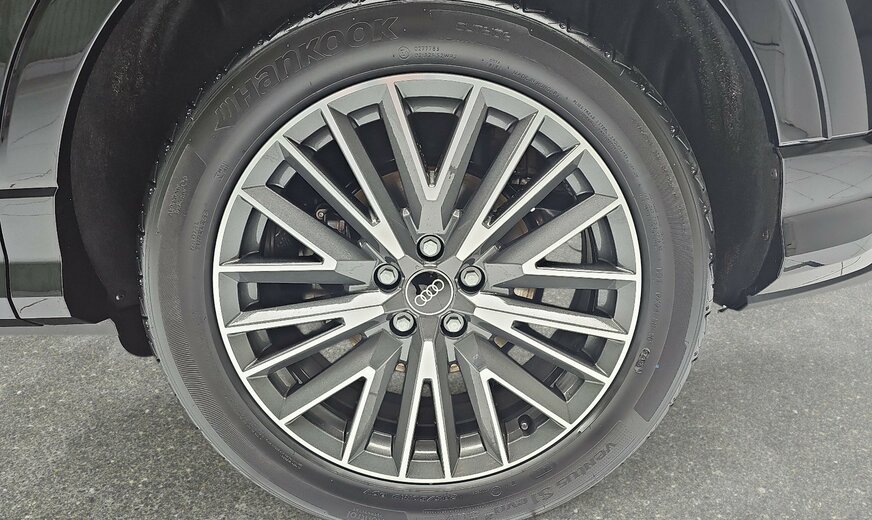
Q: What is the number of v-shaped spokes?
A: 10